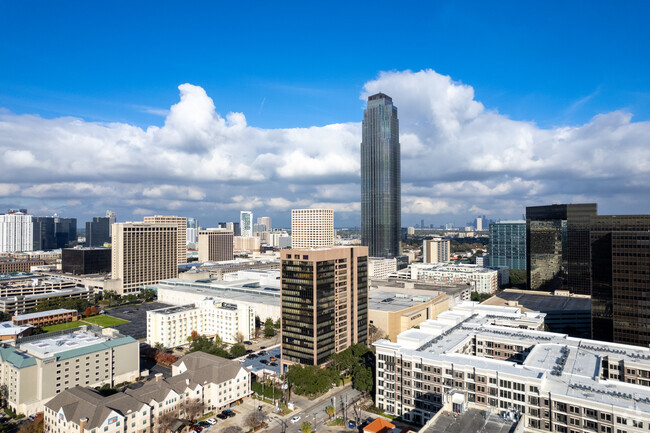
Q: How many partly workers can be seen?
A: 0